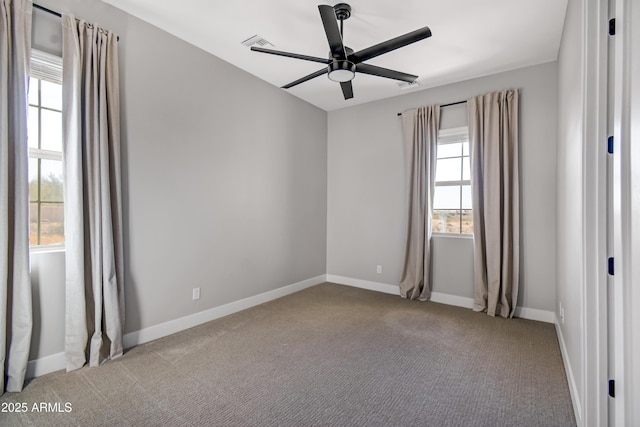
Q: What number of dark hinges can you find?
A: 4